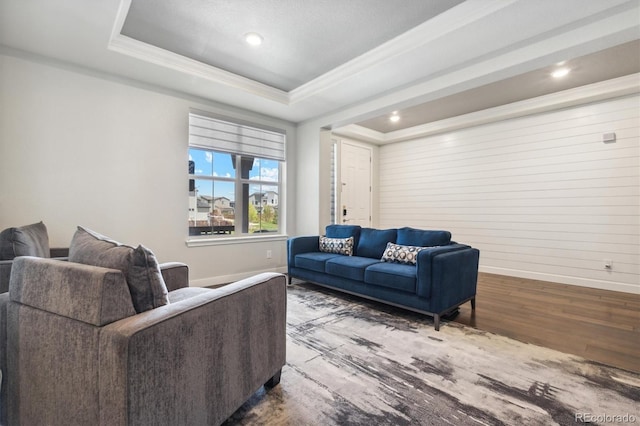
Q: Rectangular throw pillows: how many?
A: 2